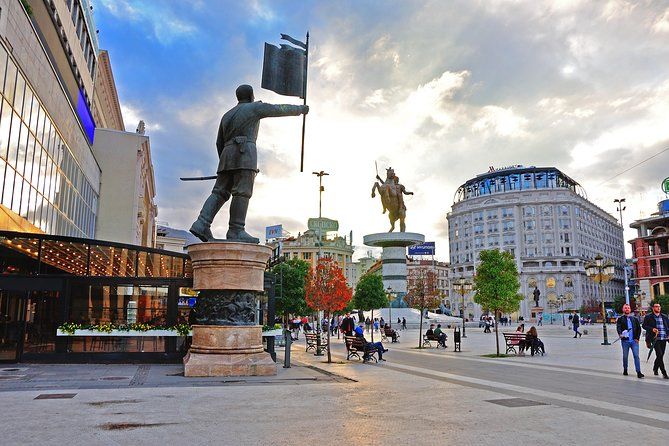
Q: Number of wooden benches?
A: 5